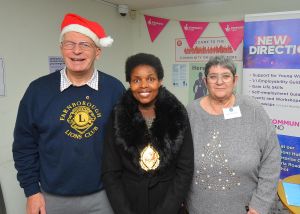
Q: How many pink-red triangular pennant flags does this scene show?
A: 3